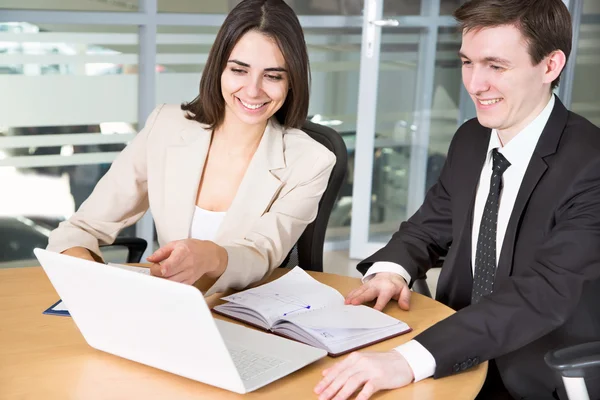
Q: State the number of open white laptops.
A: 1